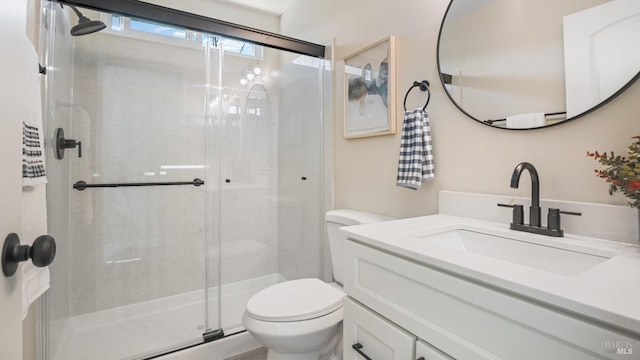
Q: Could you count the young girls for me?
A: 0